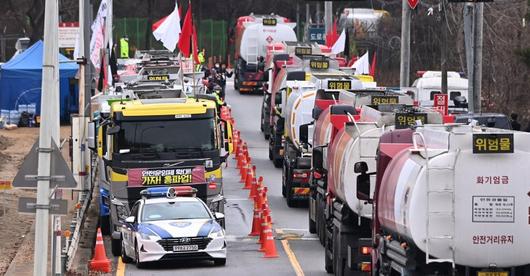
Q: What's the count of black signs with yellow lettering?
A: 8